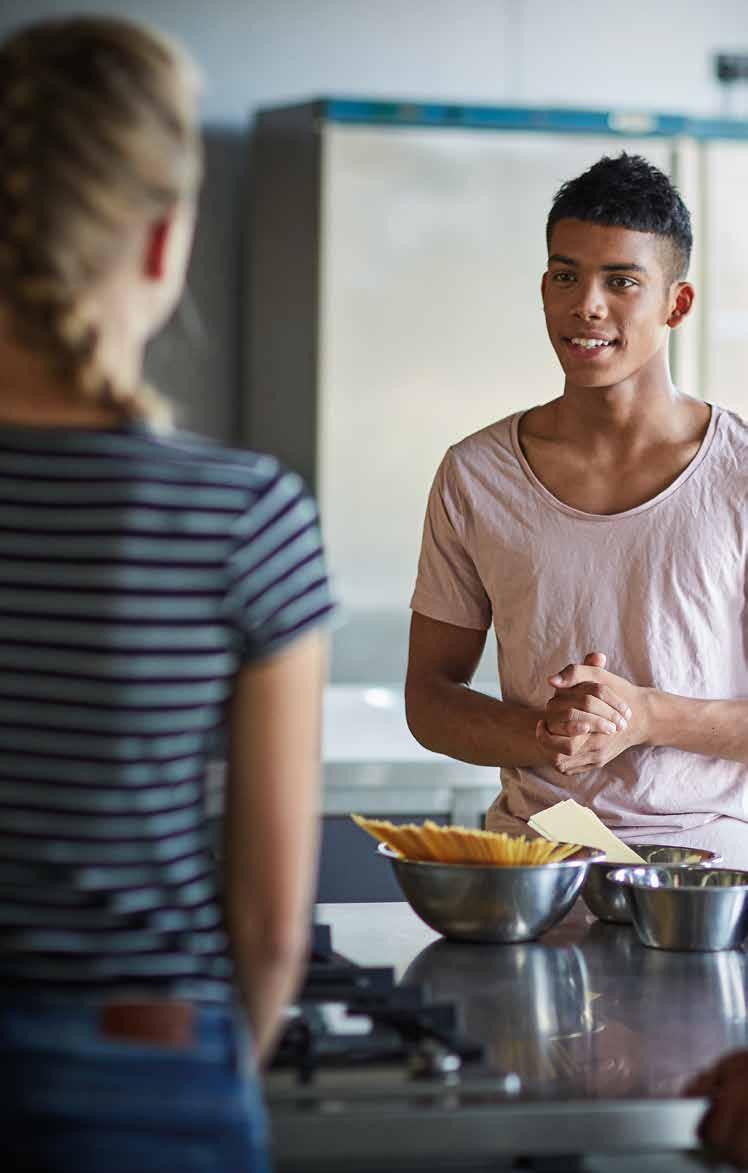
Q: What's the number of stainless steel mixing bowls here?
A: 3